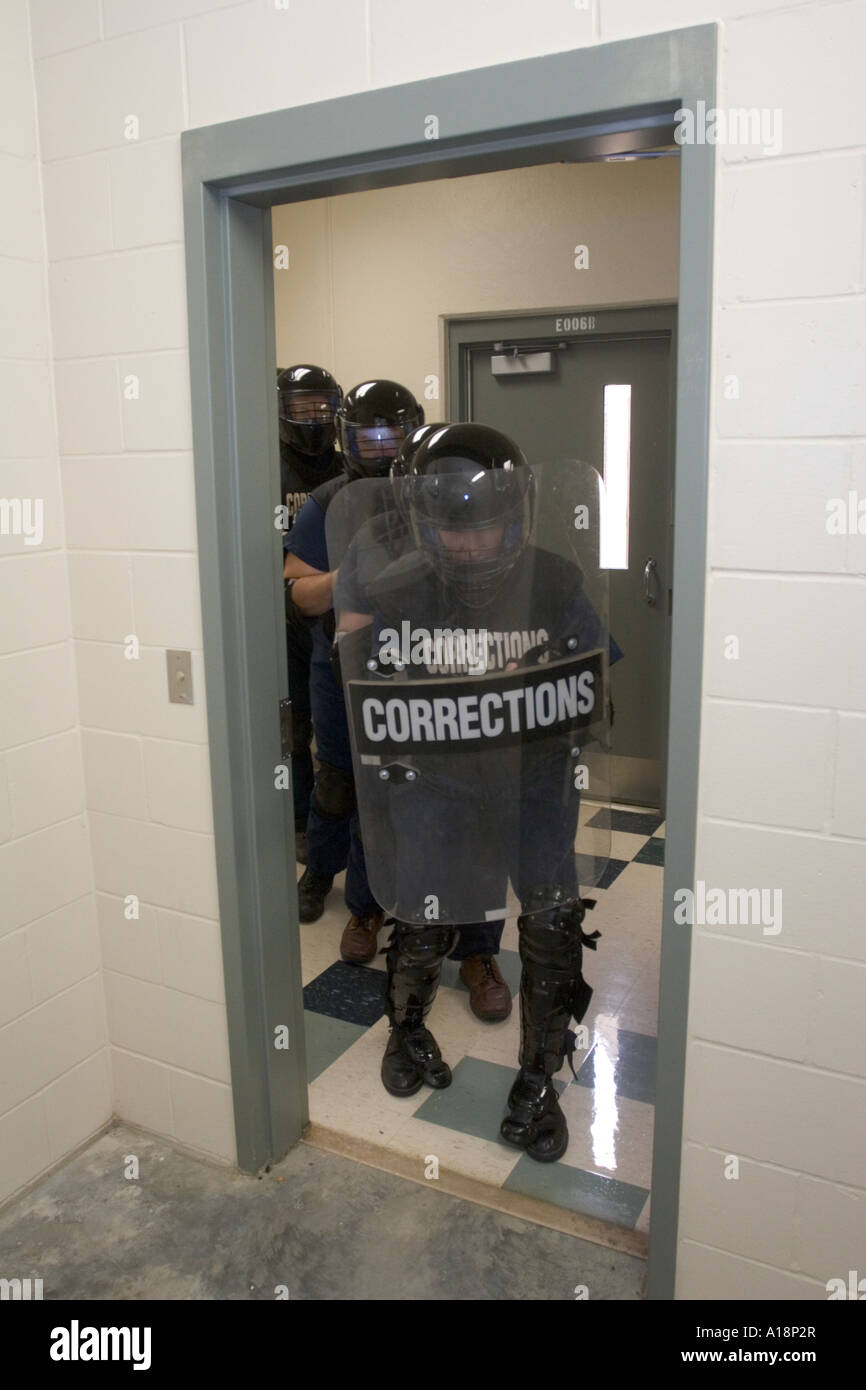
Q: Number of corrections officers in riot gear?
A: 4